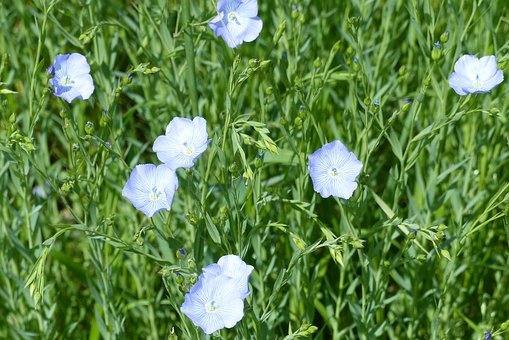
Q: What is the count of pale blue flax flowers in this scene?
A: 8